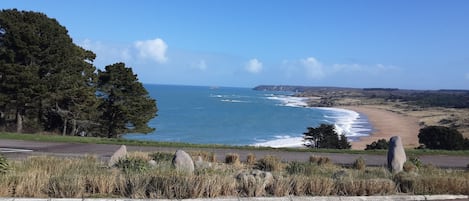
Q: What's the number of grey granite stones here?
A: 3